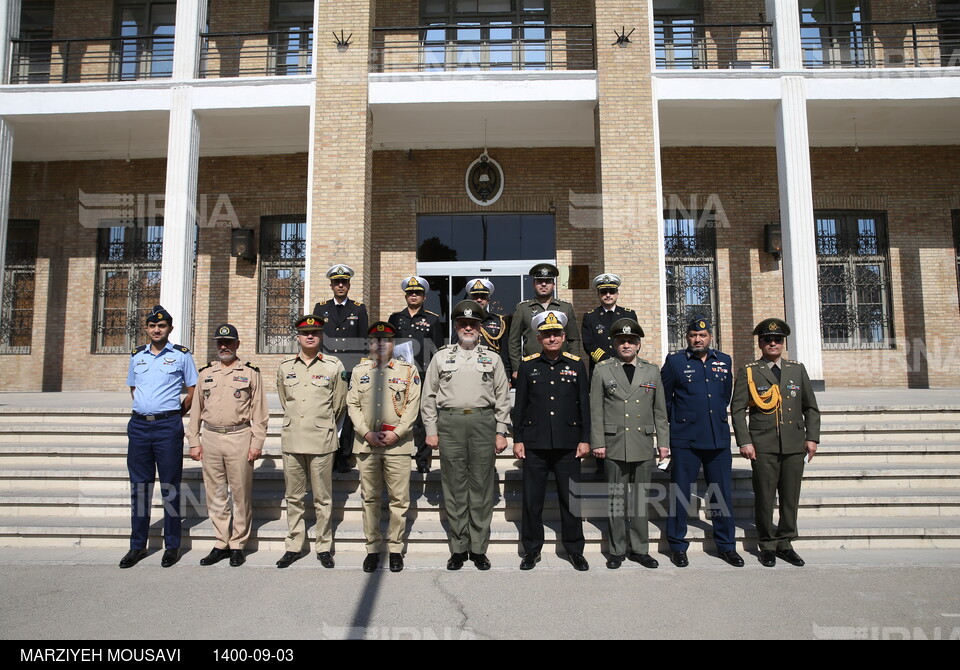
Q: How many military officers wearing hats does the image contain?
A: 14